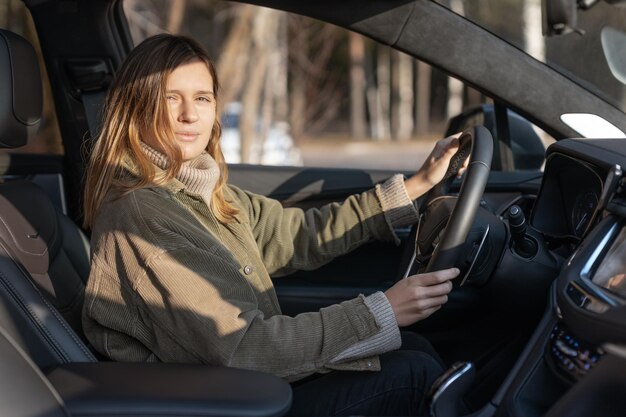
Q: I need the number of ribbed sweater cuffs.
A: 2